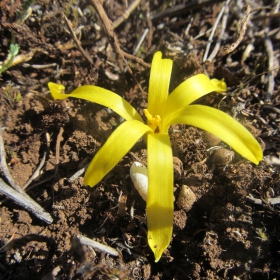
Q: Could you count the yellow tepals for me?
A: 6